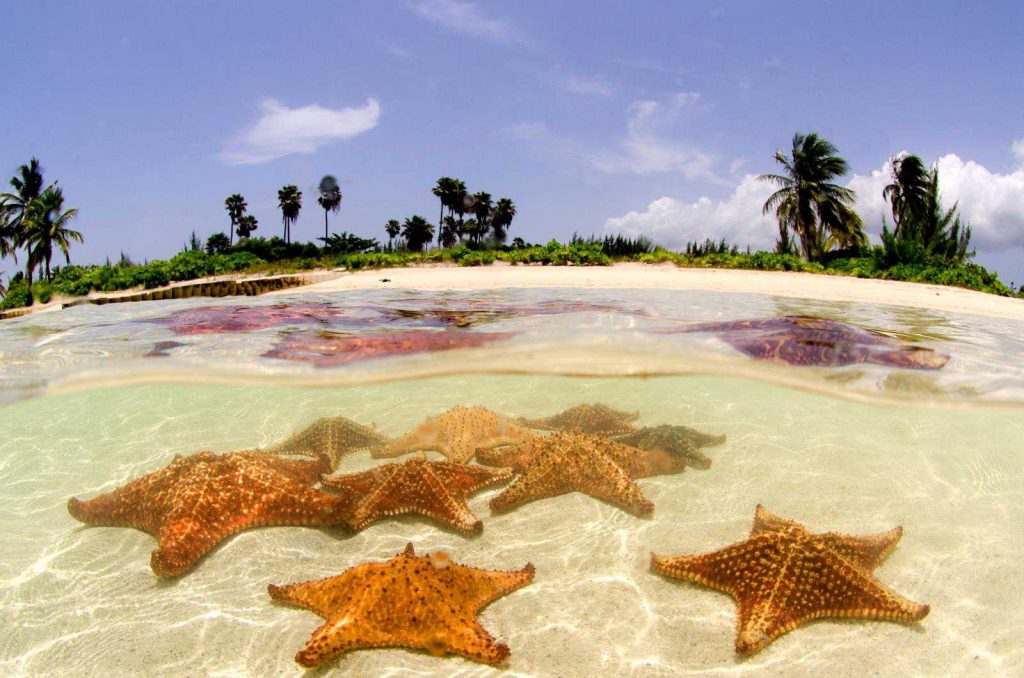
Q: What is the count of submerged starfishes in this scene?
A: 9